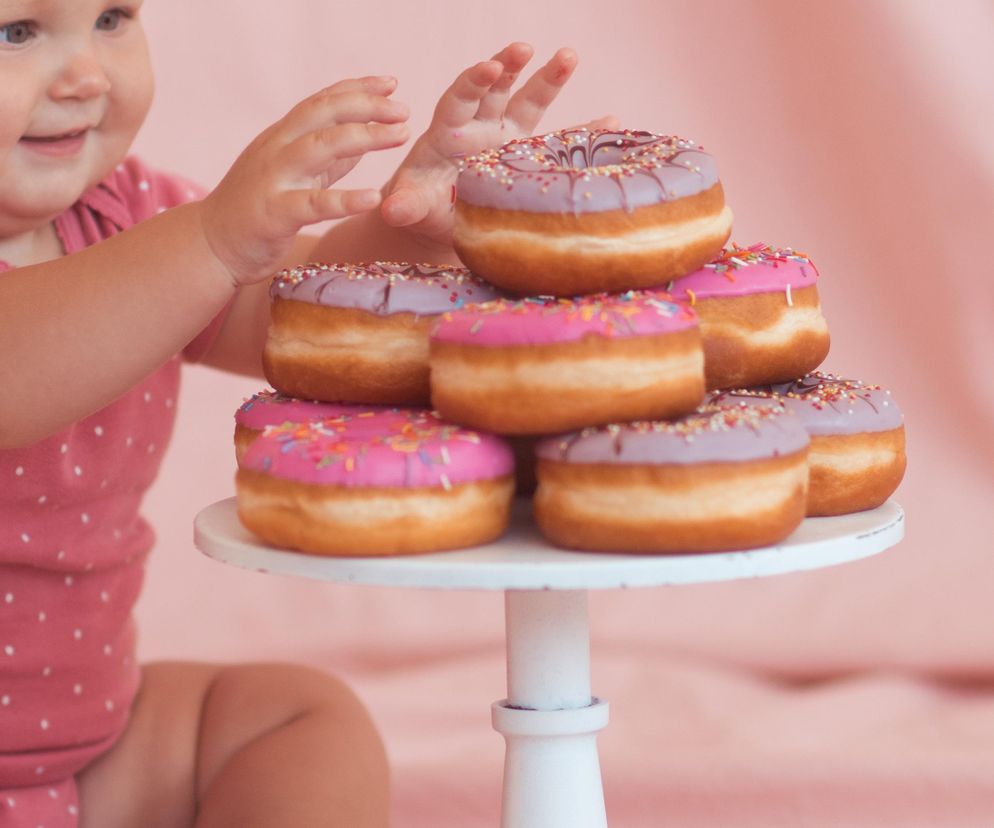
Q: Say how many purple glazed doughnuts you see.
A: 4